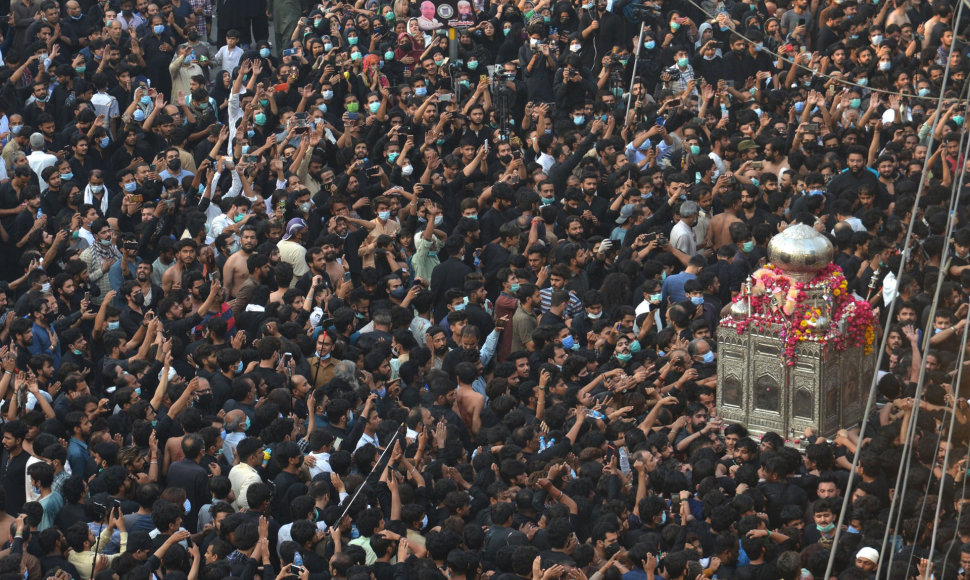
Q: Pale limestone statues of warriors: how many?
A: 0